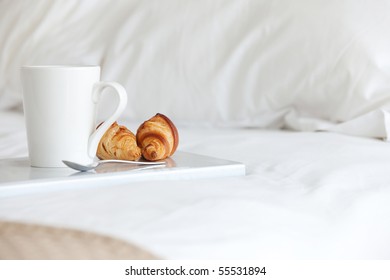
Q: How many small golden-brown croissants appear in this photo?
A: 2